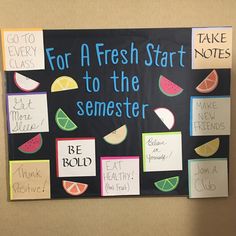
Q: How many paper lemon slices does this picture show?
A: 2